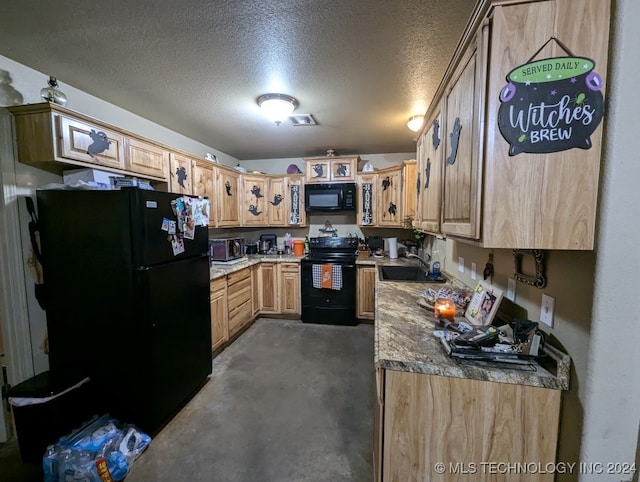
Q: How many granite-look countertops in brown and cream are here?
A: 2